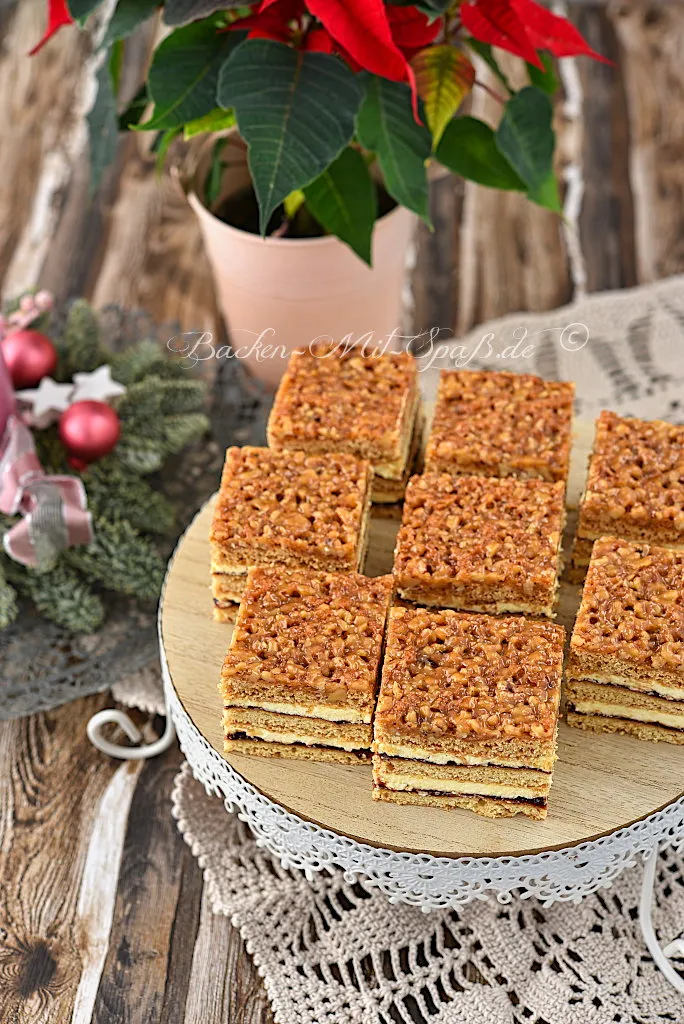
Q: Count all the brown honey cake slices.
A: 8